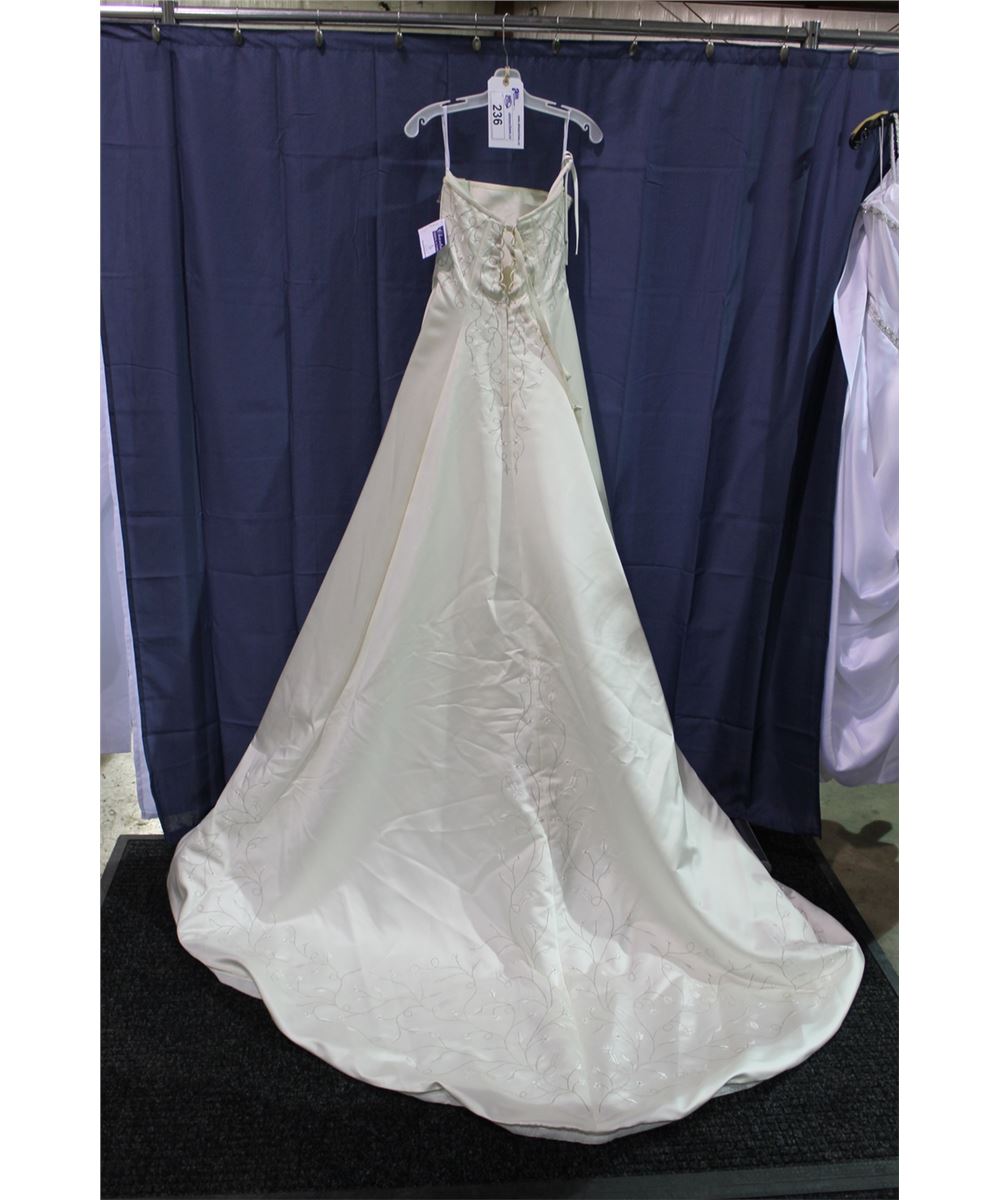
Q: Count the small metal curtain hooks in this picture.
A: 10